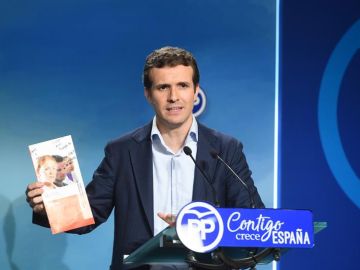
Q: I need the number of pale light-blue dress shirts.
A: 1